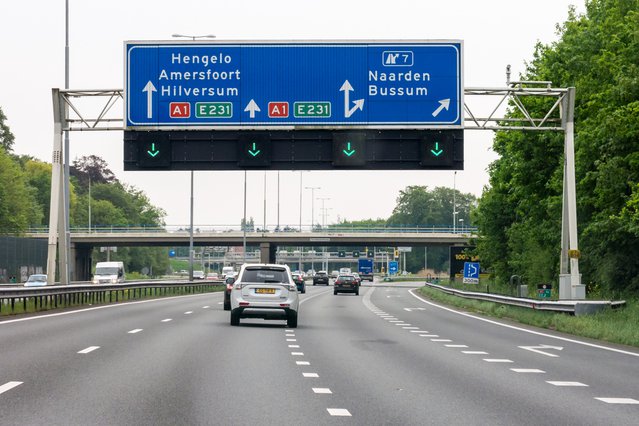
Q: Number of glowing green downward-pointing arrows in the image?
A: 4